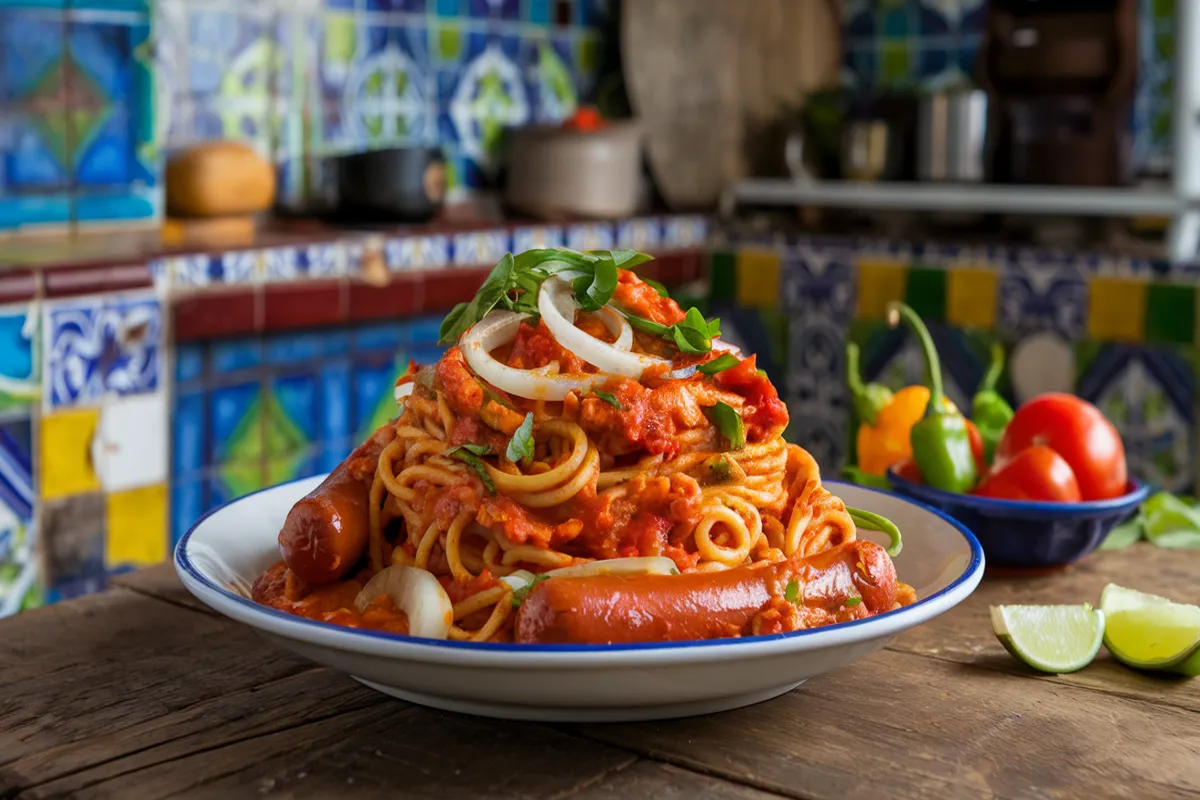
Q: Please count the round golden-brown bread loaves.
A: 1